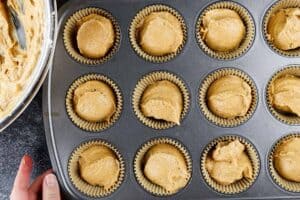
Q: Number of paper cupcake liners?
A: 12